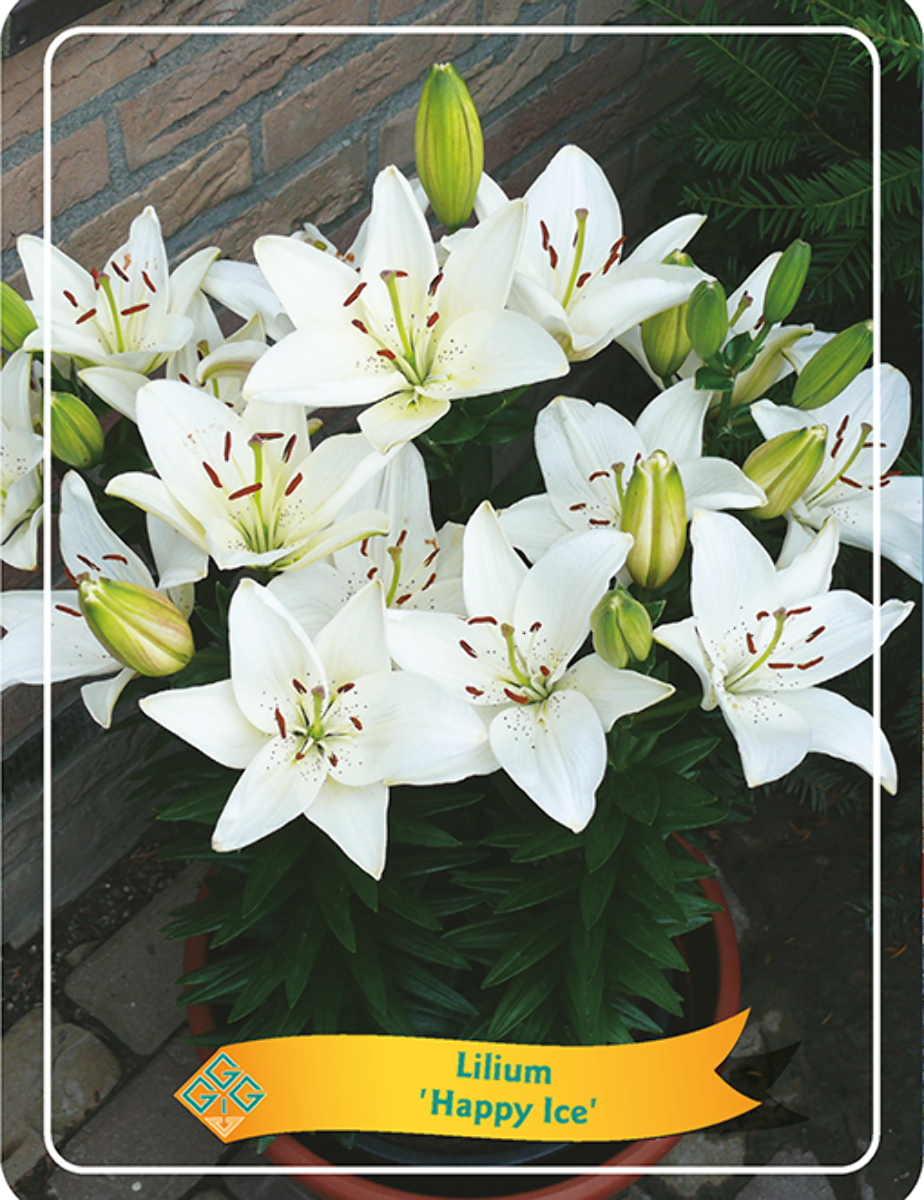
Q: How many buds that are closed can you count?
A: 11